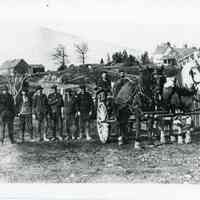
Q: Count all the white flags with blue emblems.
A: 0